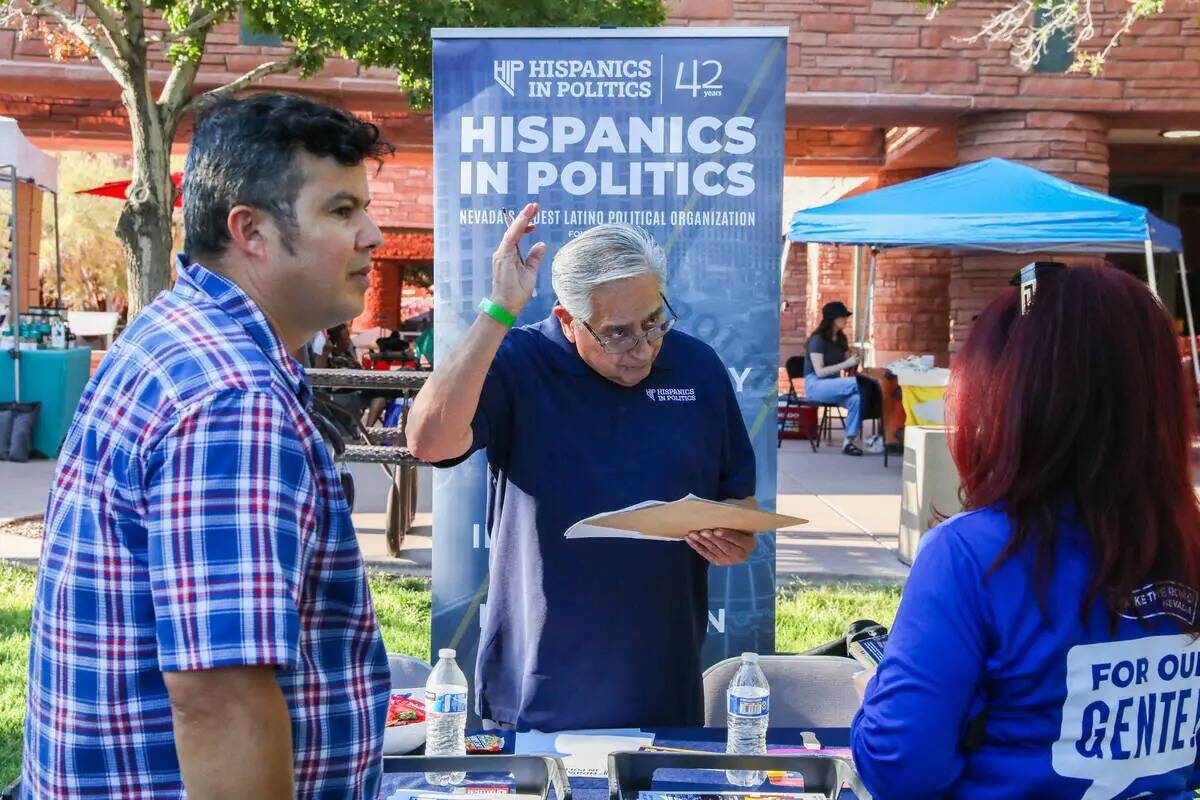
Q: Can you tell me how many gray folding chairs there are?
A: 2